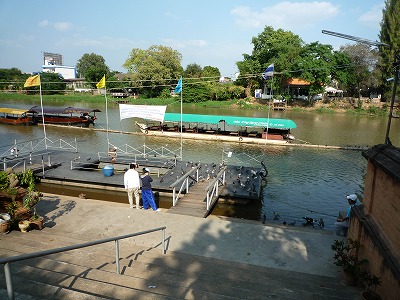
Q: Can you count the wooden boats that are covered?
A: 3